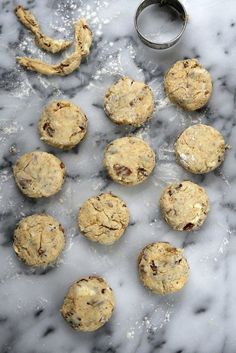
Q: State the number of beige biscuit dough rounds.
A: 11